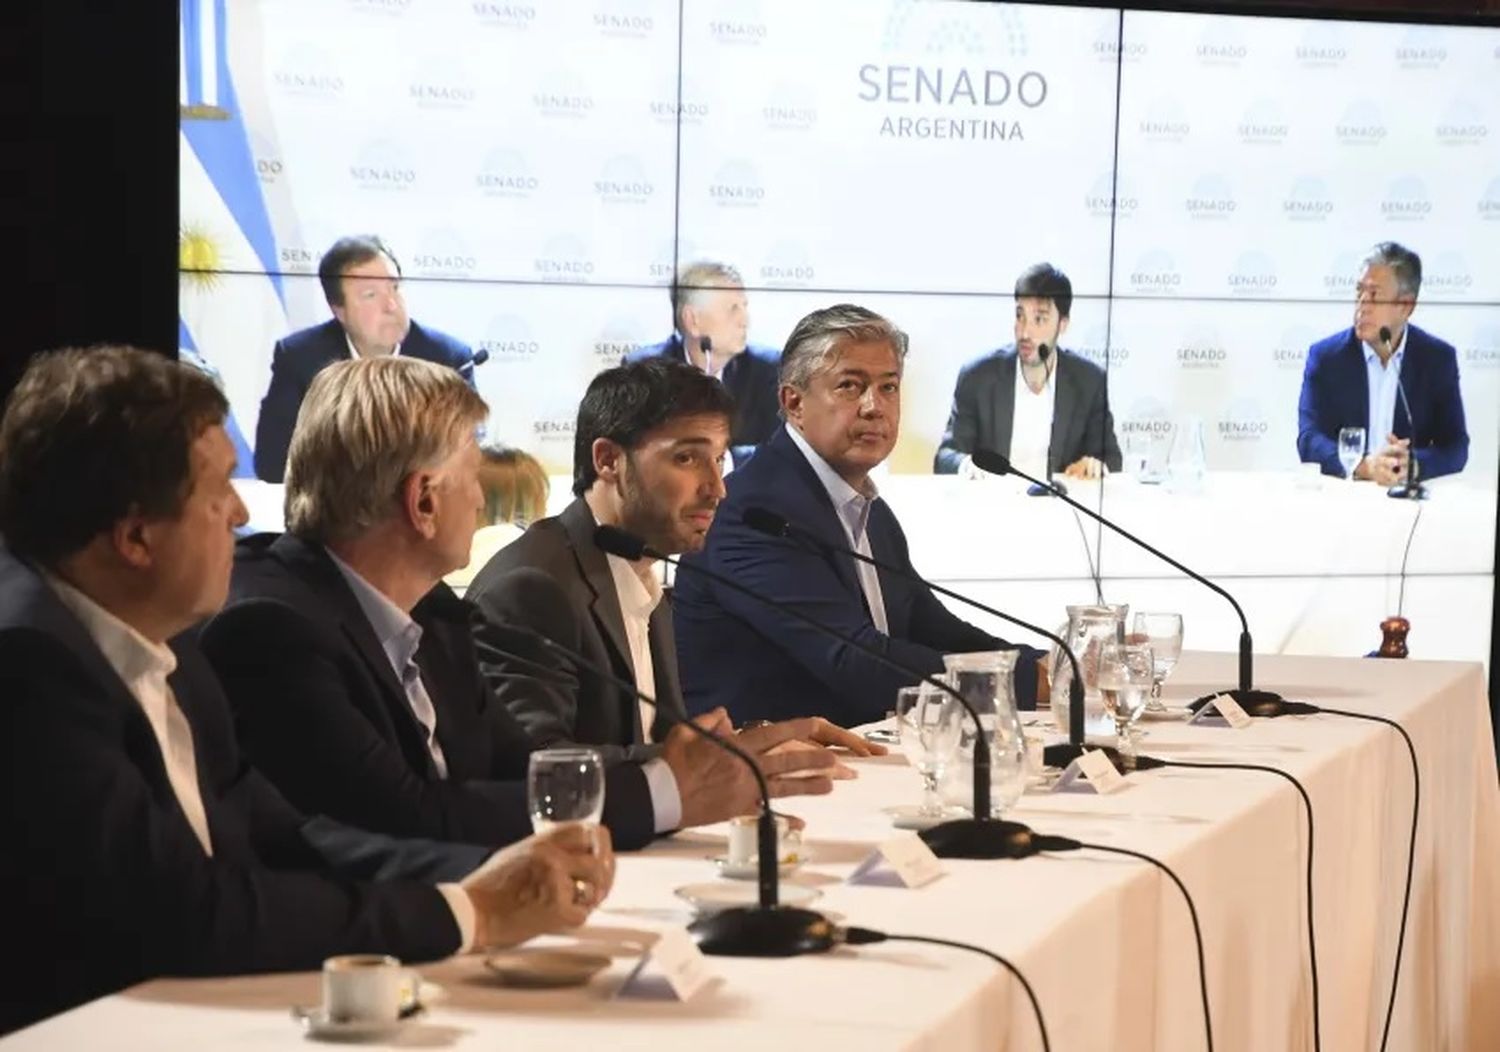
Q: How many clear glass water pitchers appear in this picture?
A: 2